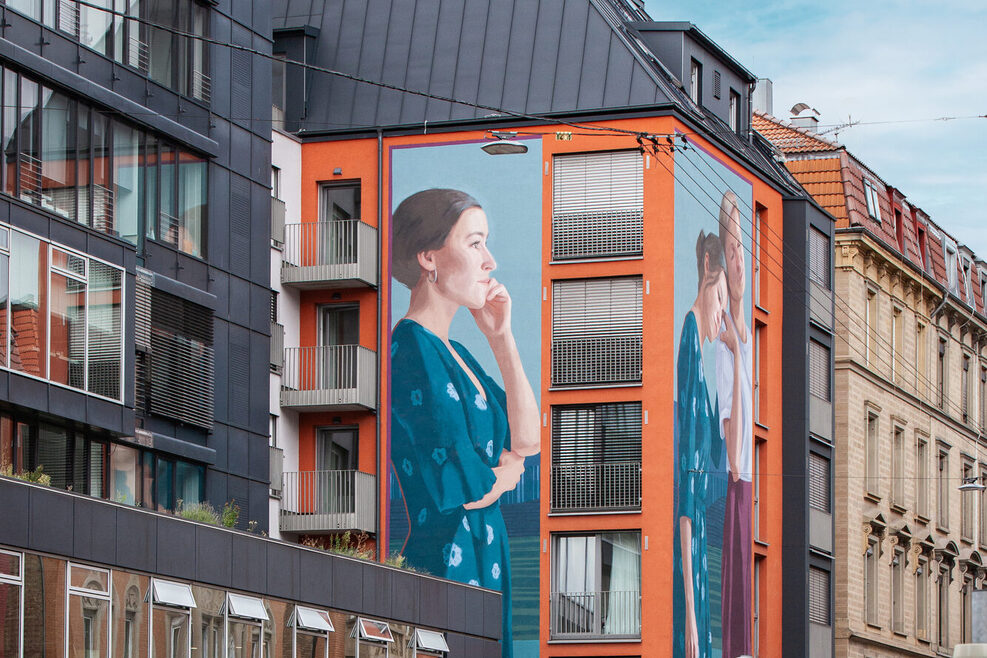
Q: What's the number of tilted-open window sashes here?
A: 5